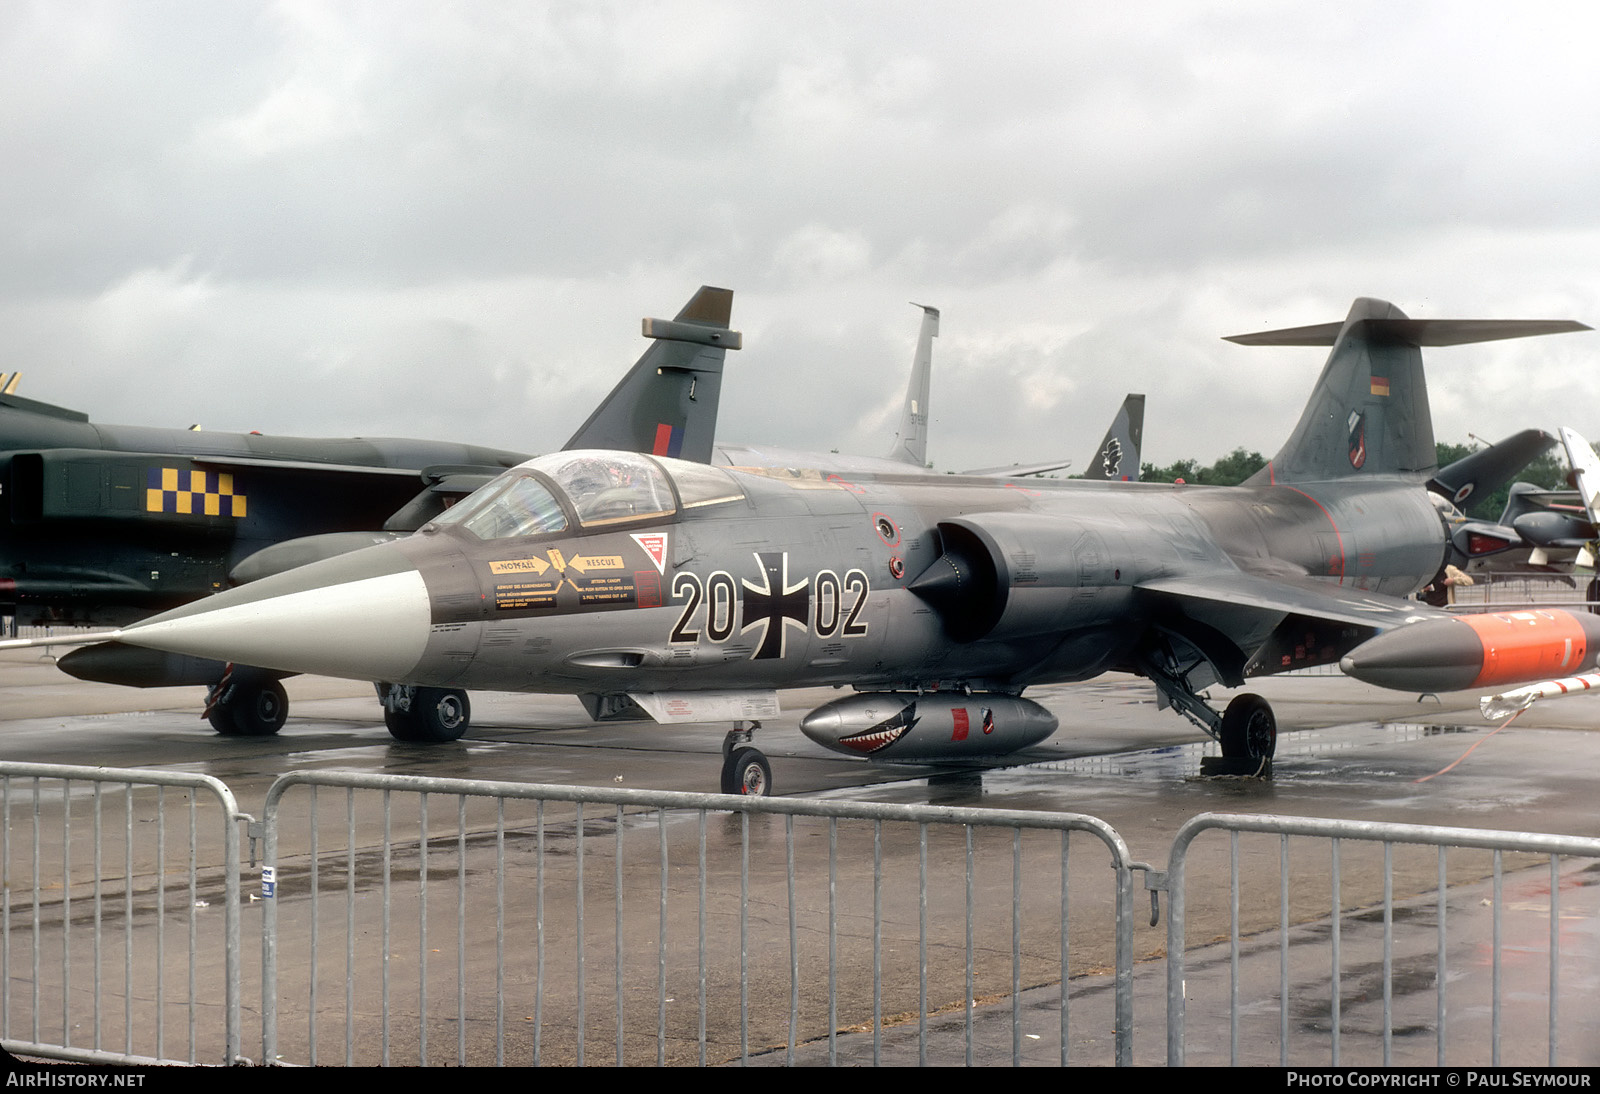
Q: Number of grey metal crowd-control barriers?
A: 3